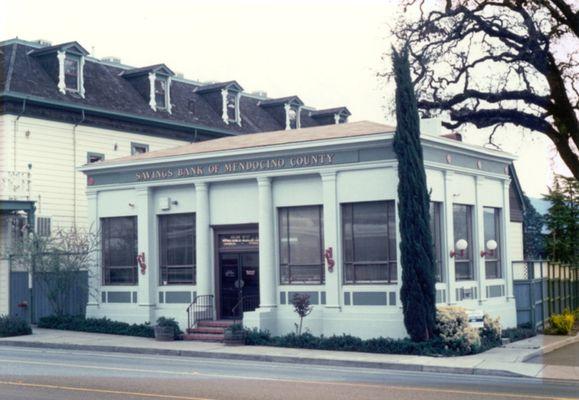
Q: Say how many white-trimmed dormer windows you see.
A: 5